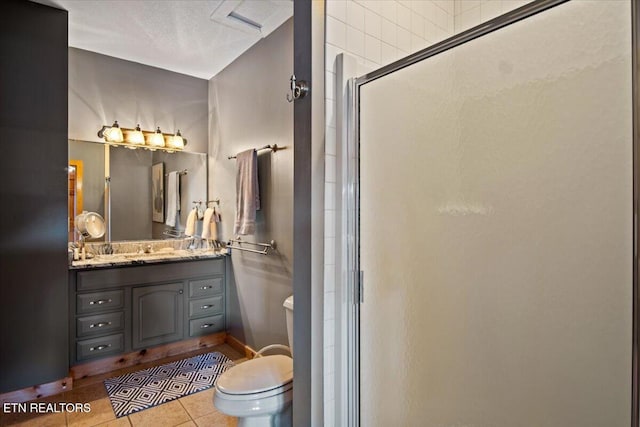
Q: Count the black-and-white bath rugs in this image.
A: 1